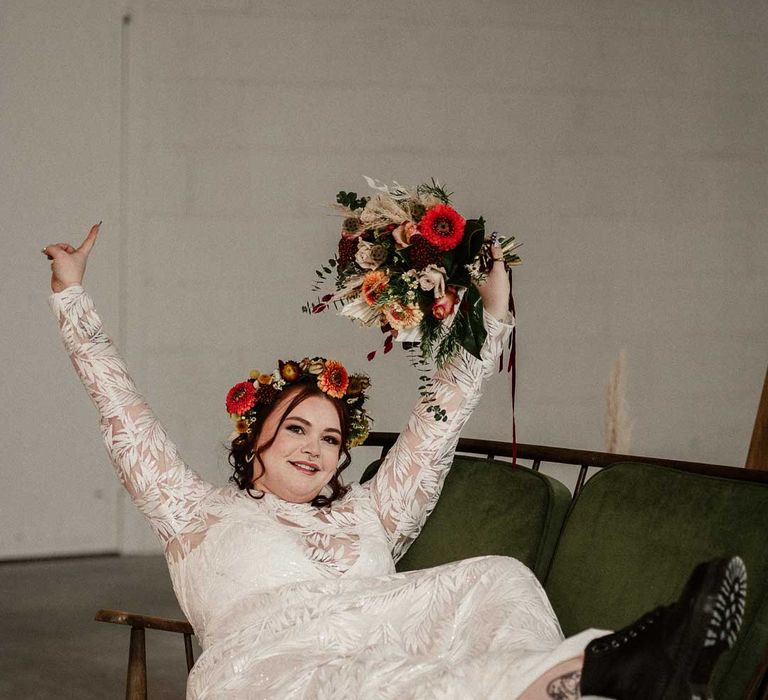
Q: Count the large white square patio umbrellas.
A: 0